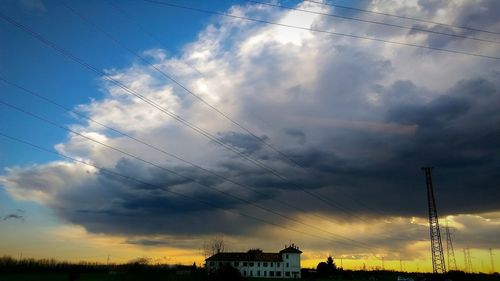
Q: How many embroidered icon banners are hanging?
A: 0